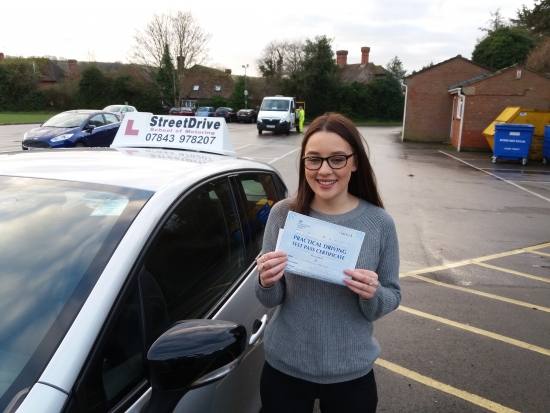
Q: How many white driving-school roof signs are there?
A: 1